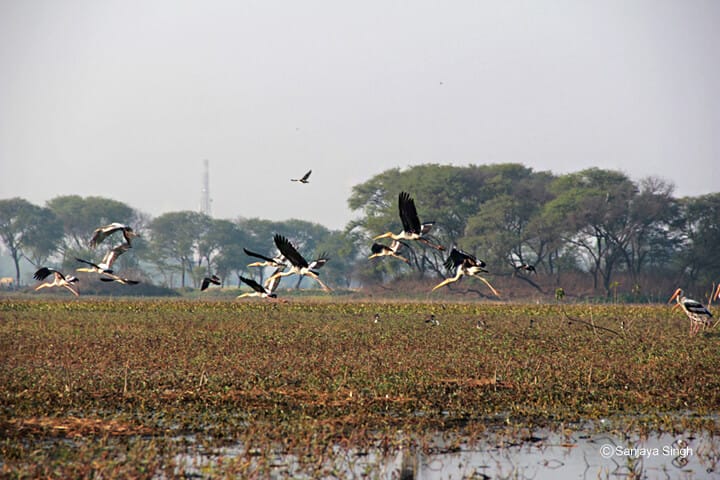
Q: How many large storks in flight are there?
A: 9